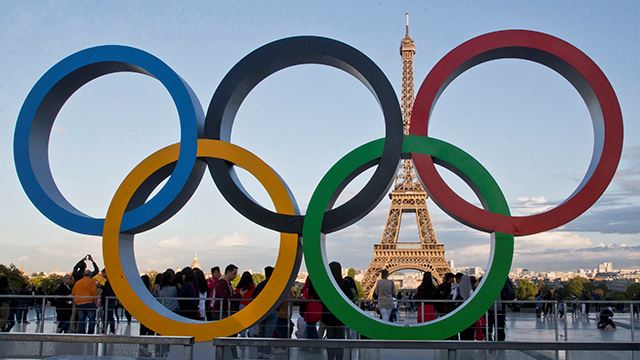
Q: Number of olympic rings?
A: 5